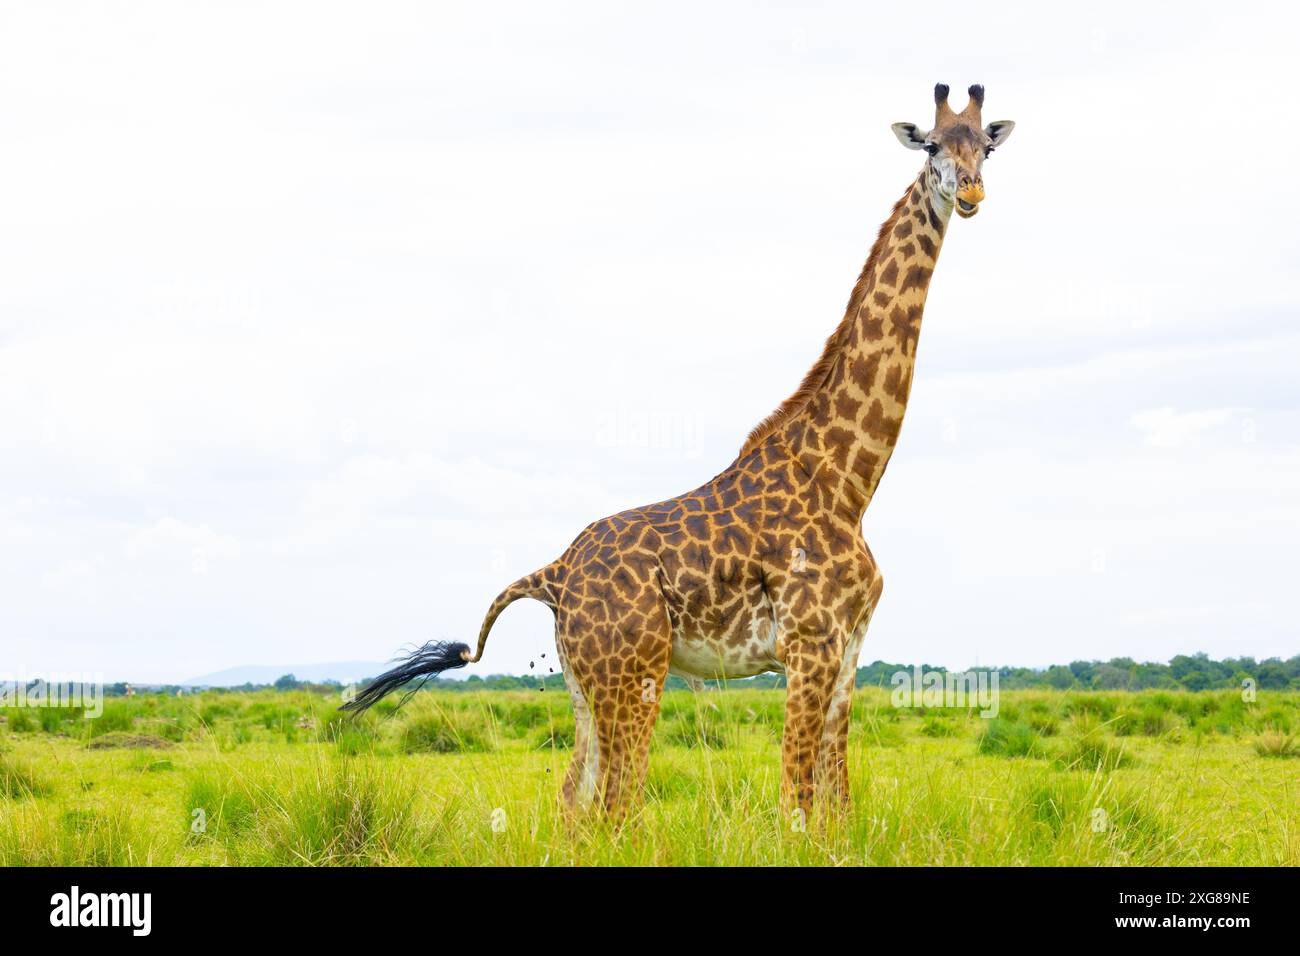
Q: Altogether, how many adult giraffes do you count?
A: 1